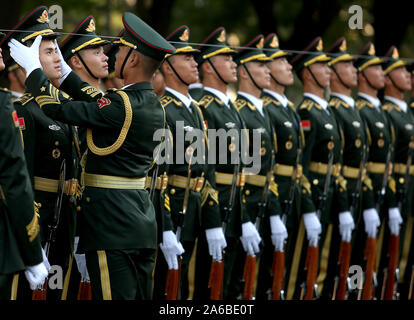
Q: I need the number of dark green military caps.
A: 11